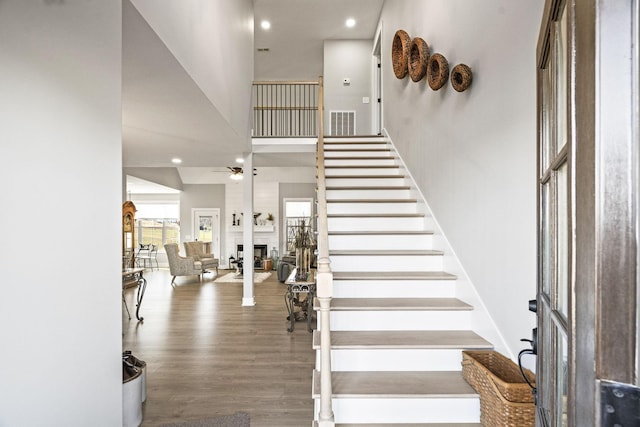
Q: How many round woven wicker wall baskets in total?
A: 4